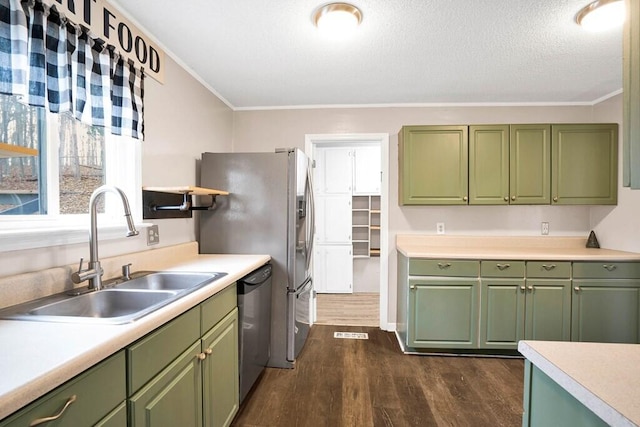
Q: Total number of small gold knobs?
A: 10